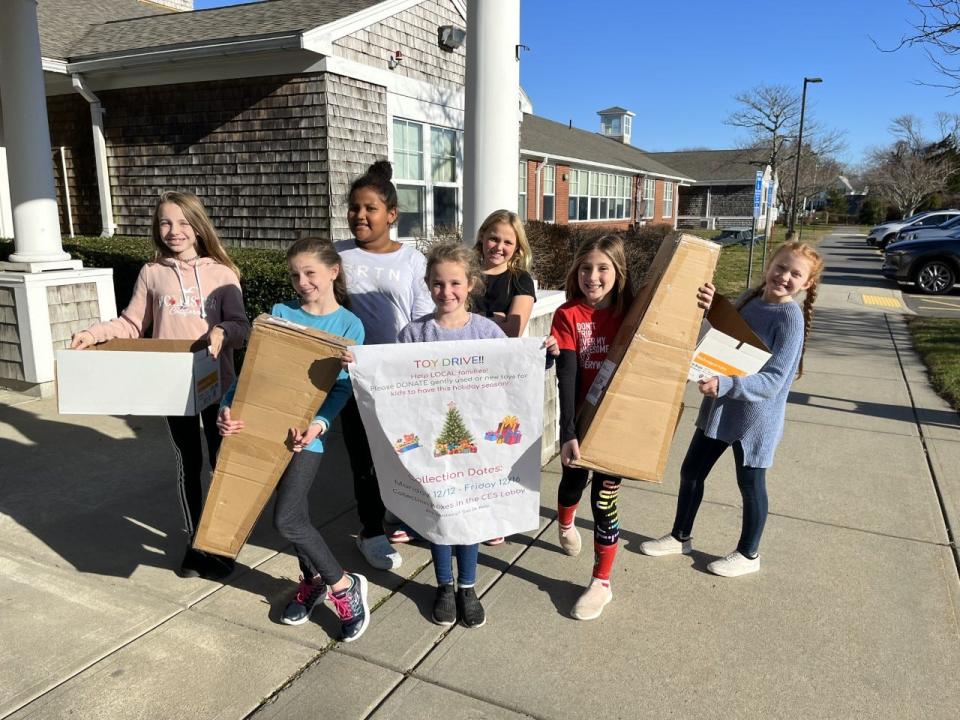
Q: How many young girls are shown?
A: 7